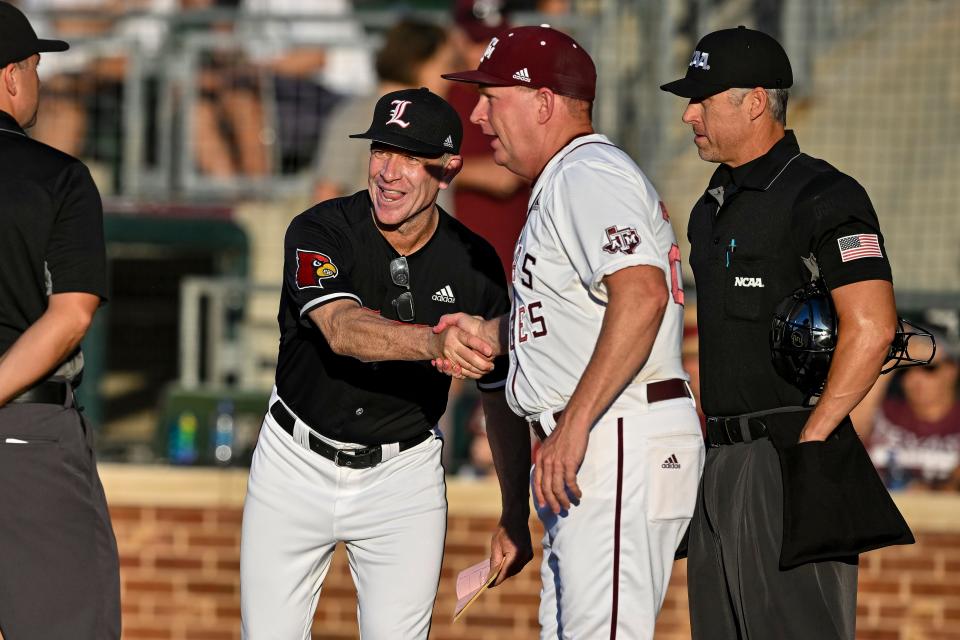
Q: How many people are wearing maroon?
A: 3